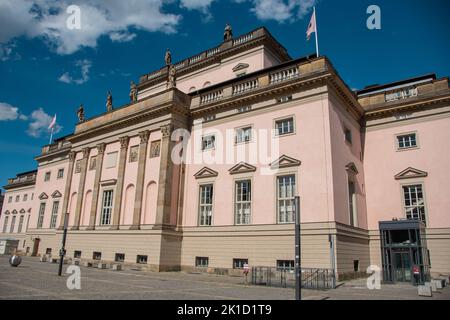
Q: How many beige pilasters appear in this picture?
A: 6